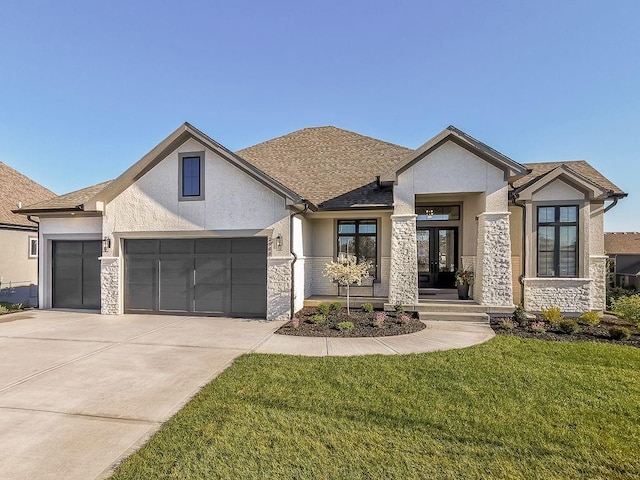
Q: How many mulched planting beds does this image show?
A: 2